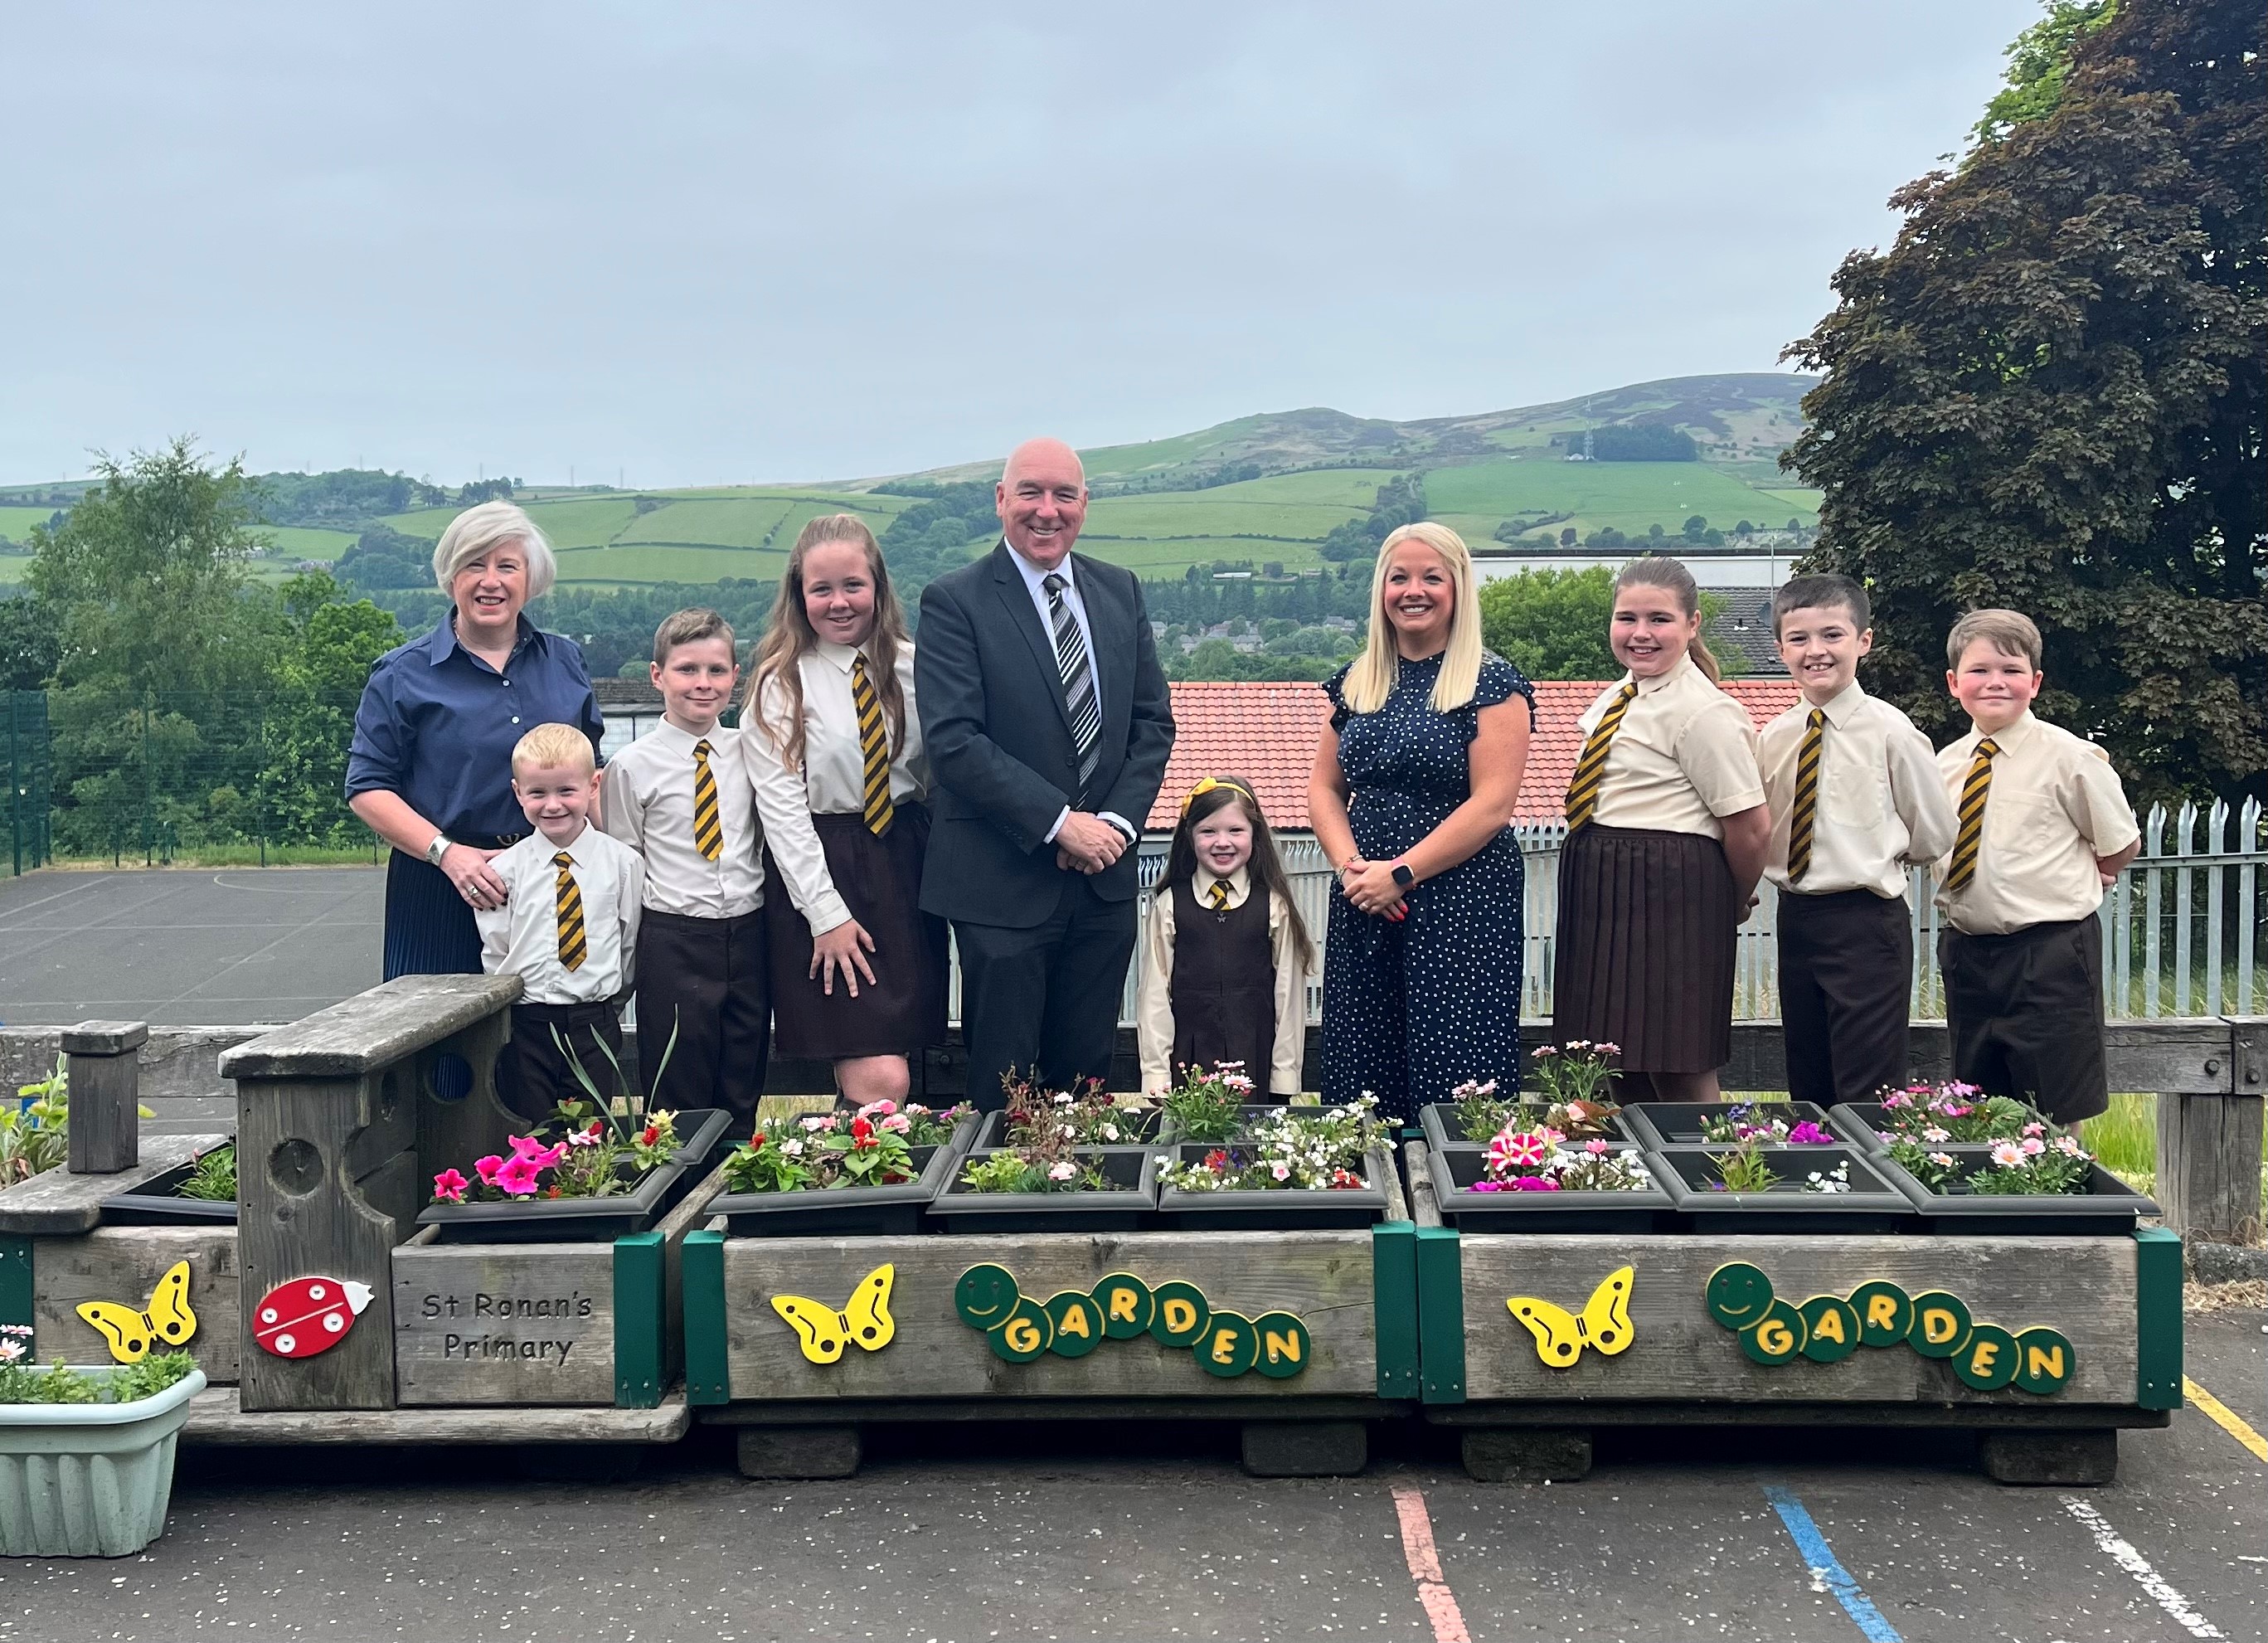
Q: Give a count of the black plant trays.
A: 15